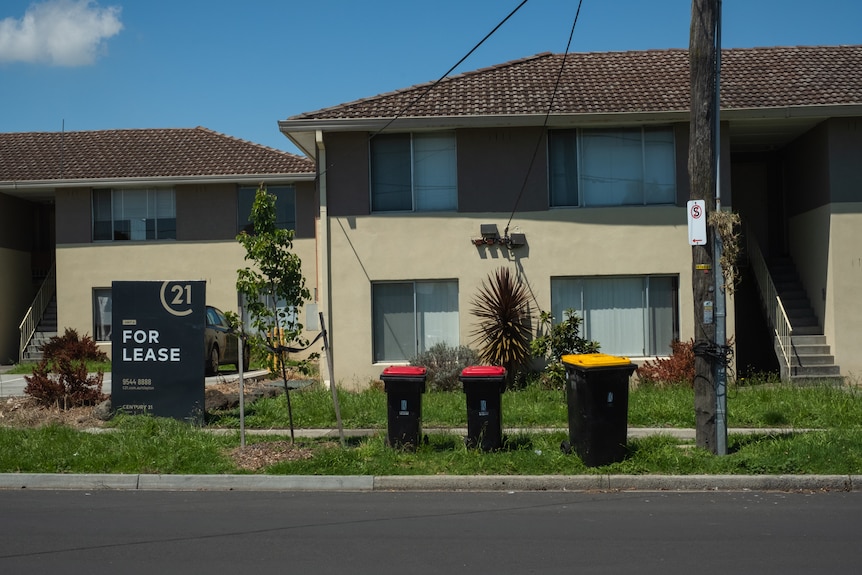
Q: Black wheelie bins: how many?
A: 3